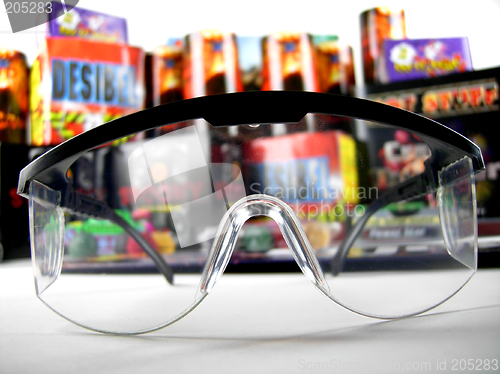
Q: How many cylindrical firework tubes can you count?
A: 6